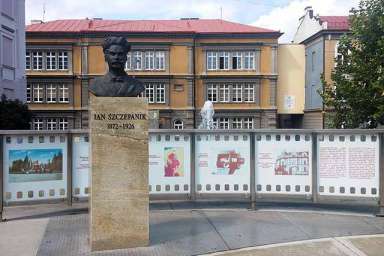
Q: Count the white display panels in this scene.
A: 6